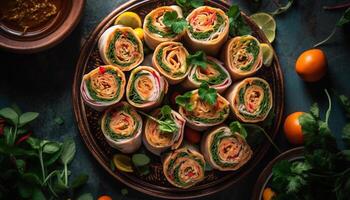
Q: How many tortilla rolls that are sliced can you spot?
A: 14